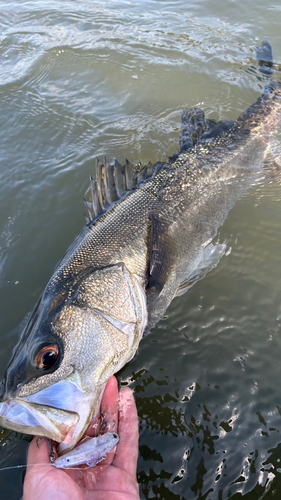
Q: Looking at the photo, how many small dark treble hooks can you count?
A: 2